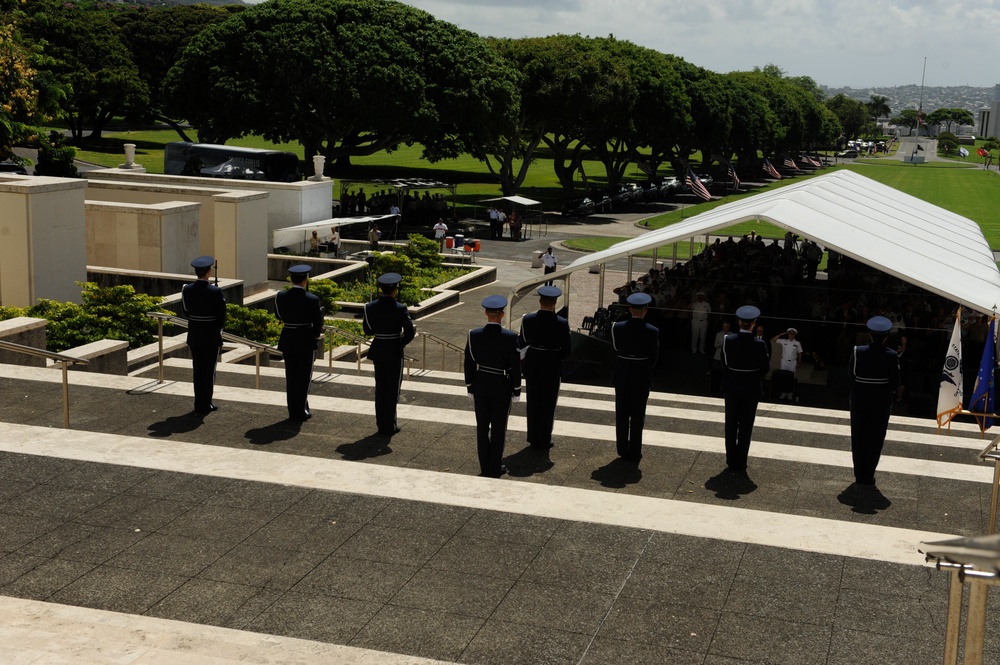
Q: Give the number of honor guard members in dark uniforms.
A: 8